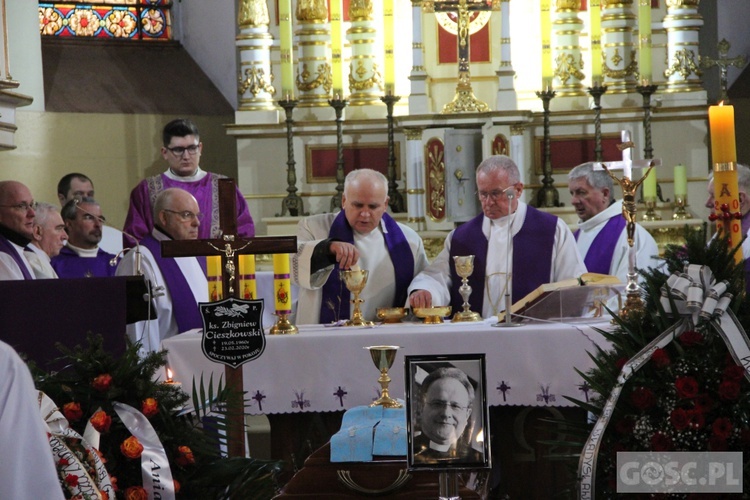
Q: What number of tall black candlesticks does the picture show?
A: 6